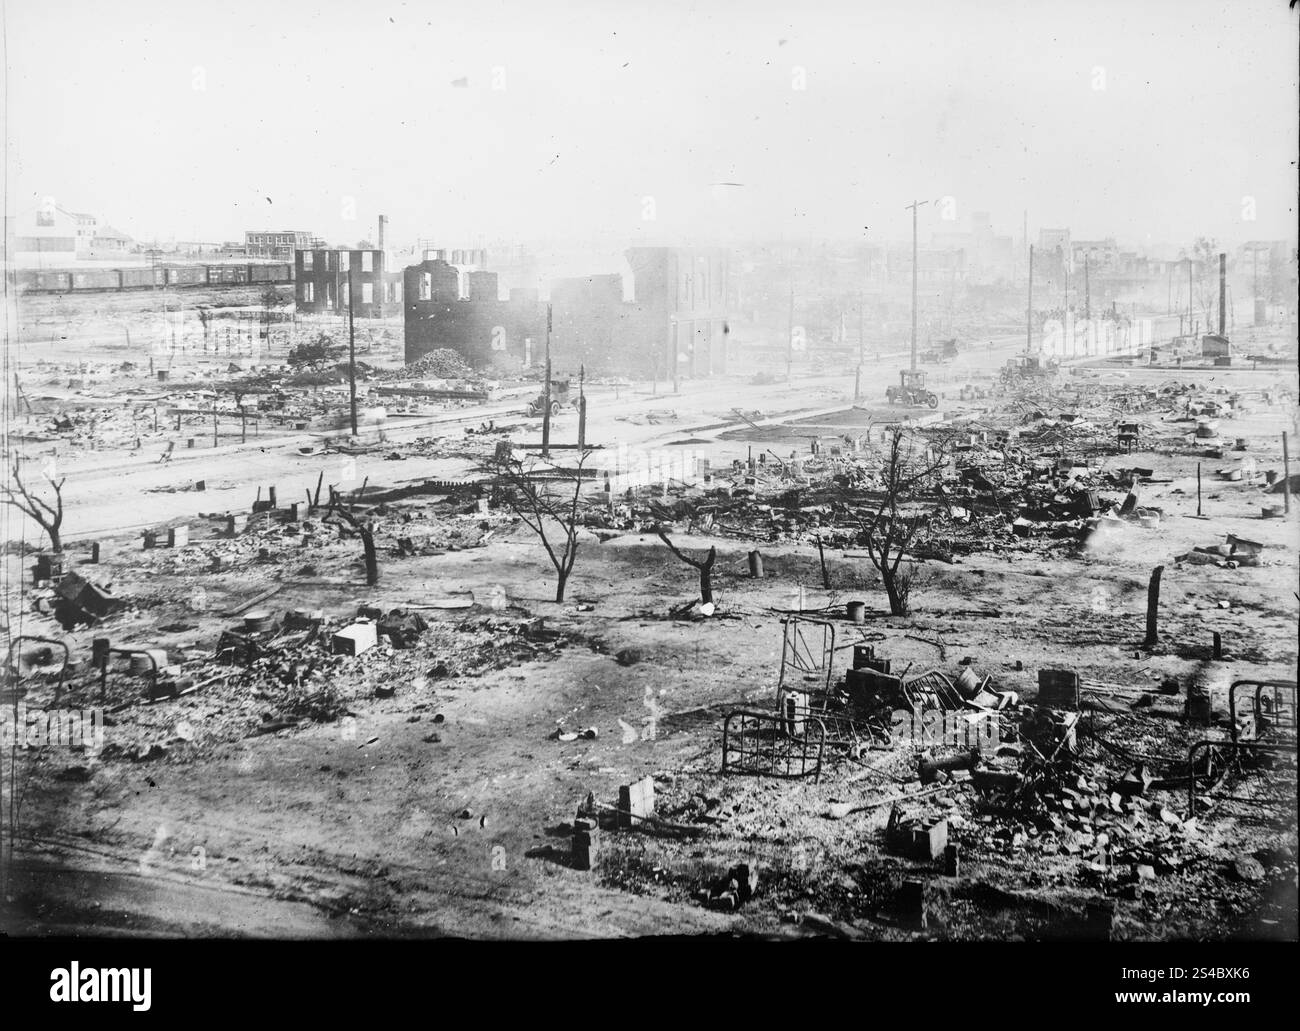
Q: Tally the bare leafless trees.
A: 5